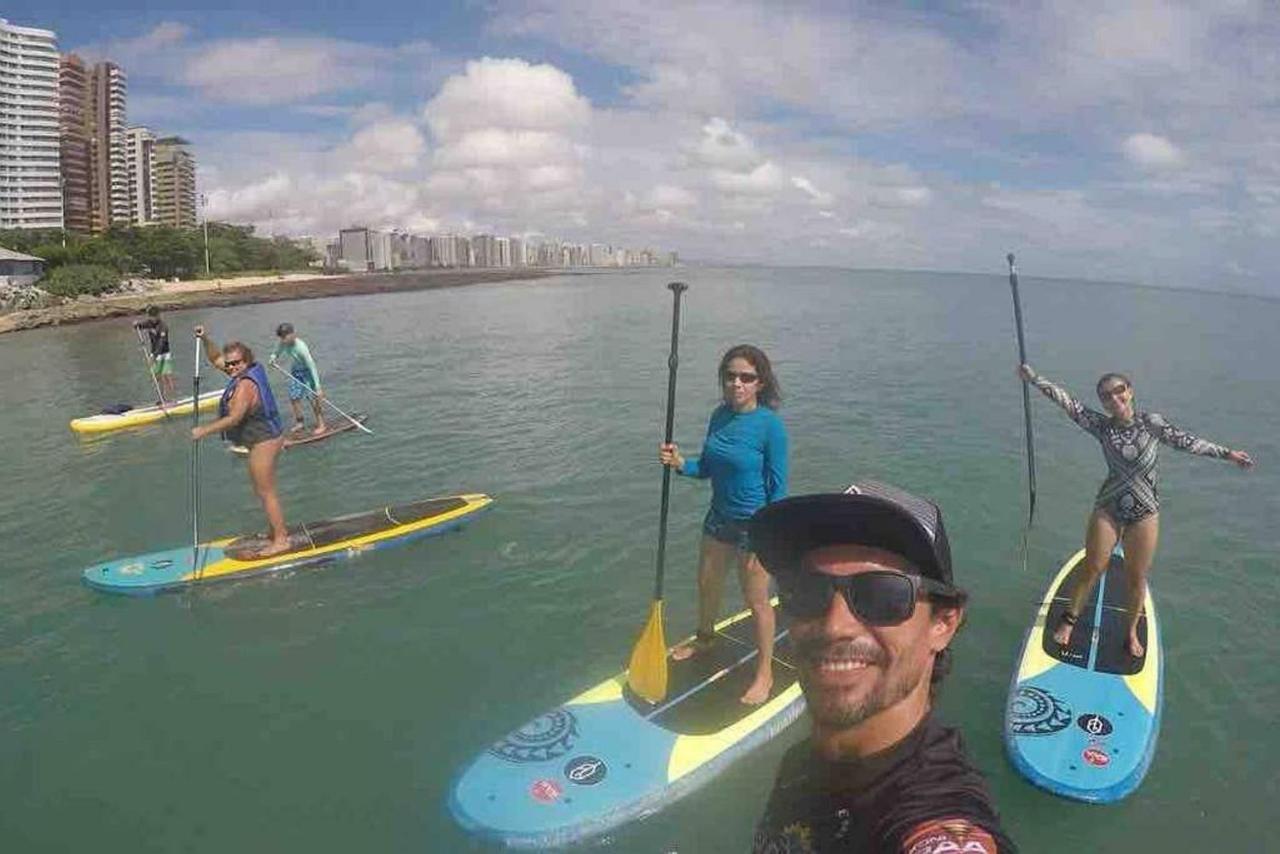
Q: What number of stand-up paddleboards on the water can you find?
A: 5